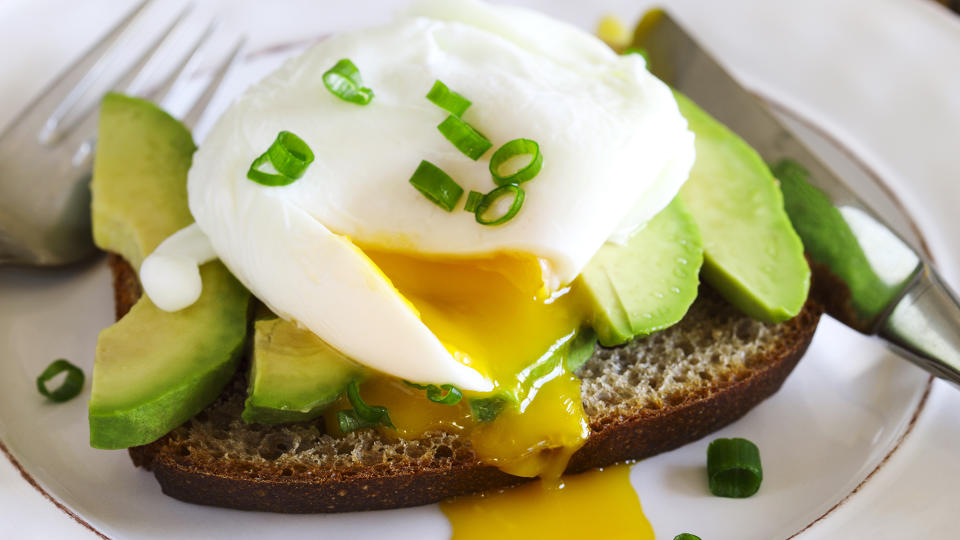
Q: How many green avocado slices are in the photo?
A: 5